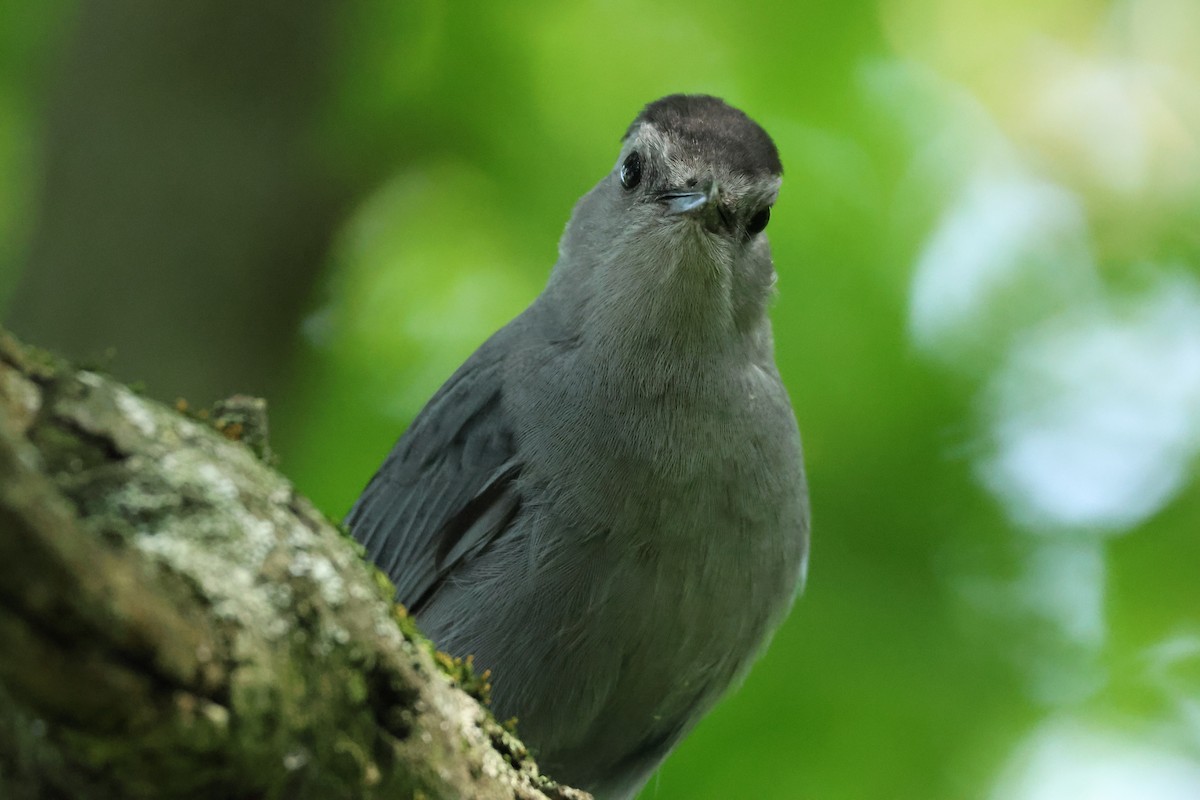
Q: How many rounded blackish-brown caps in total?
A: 1